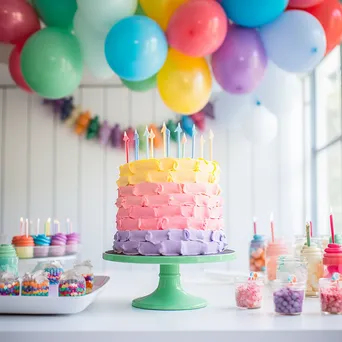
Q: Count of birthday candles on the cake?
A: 11